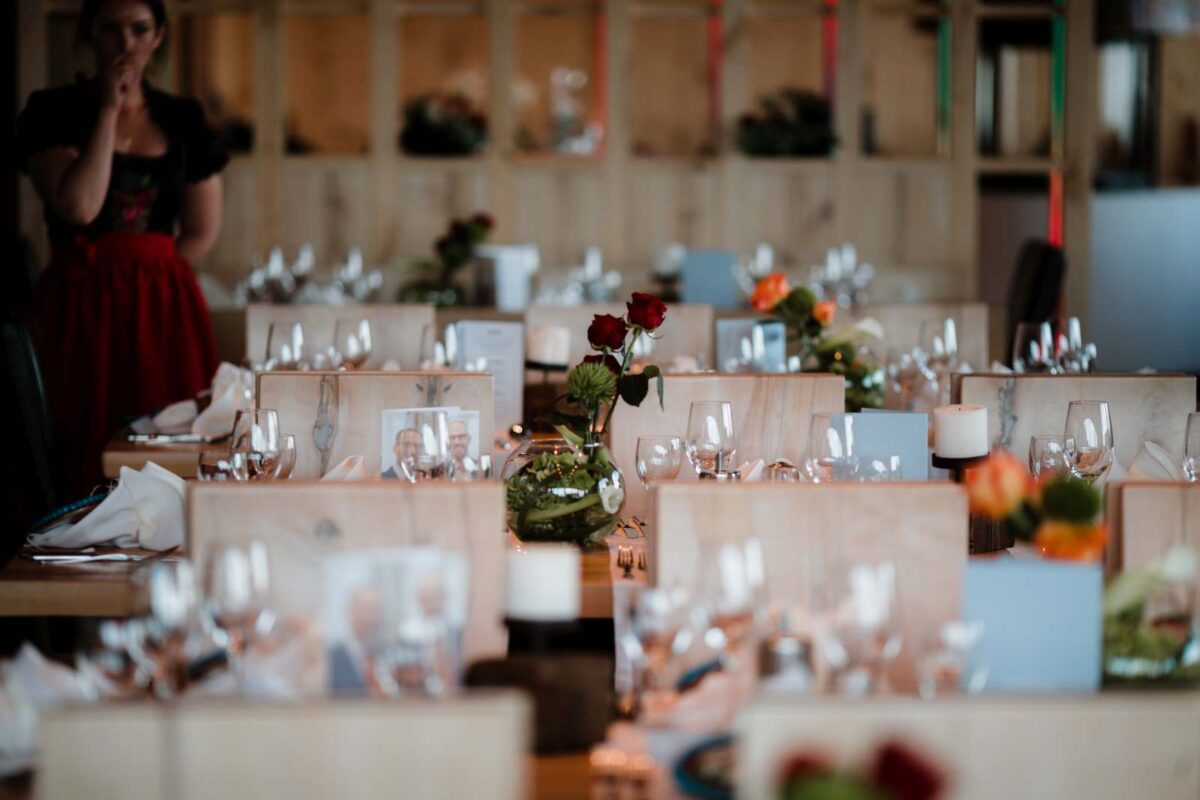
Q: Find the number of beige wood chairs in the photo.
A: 11